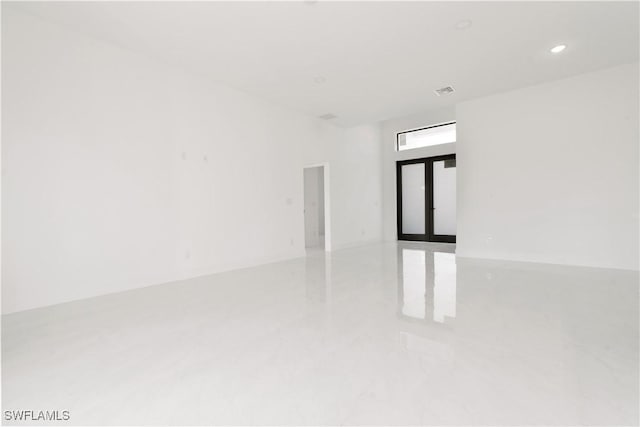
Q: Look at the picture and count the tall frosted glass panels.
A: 2